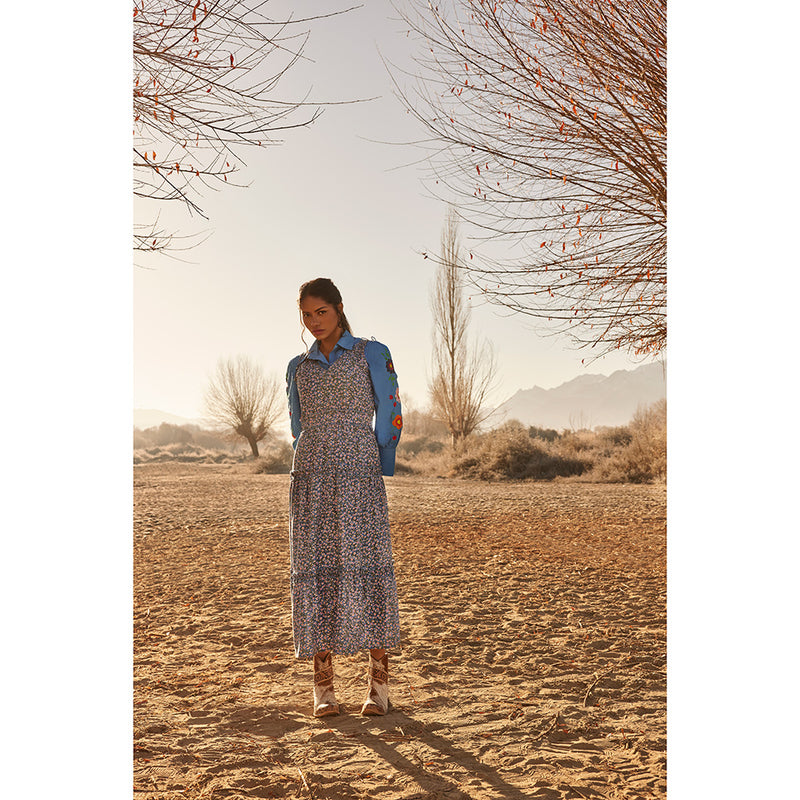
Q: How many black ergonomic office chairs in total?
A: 0